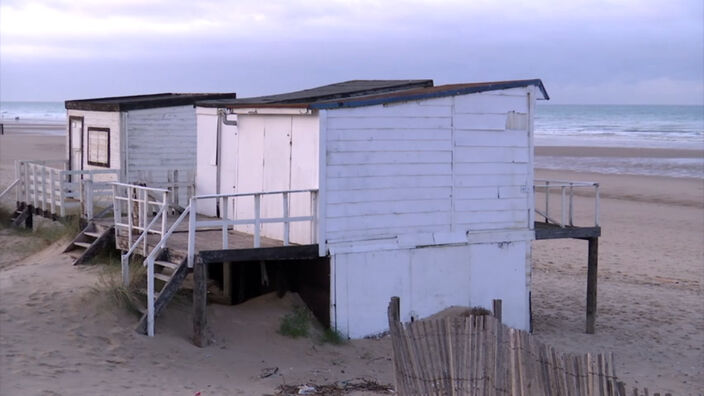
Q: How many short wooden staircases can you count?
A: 3